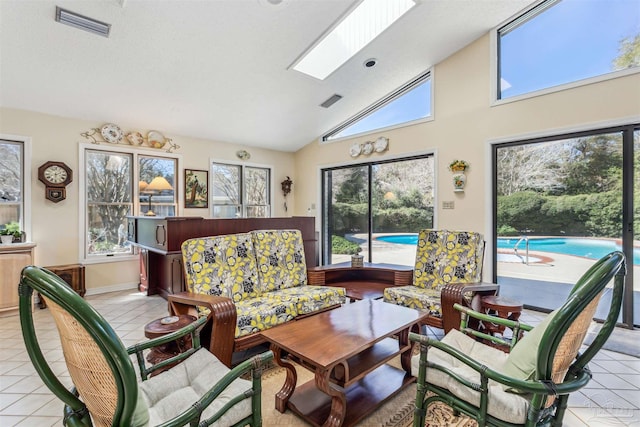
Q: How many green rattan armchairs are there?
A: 2